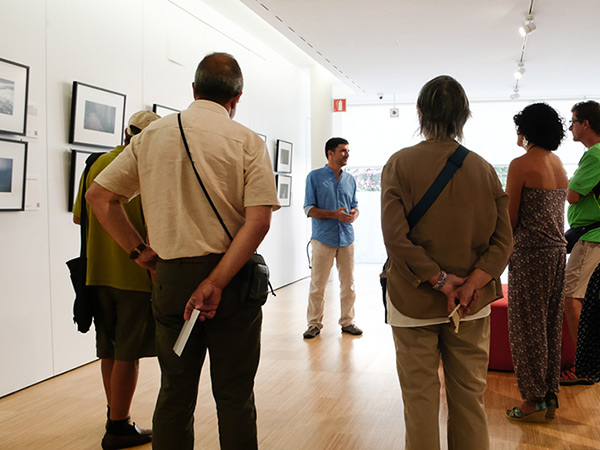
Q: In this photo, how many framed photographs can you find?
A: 8